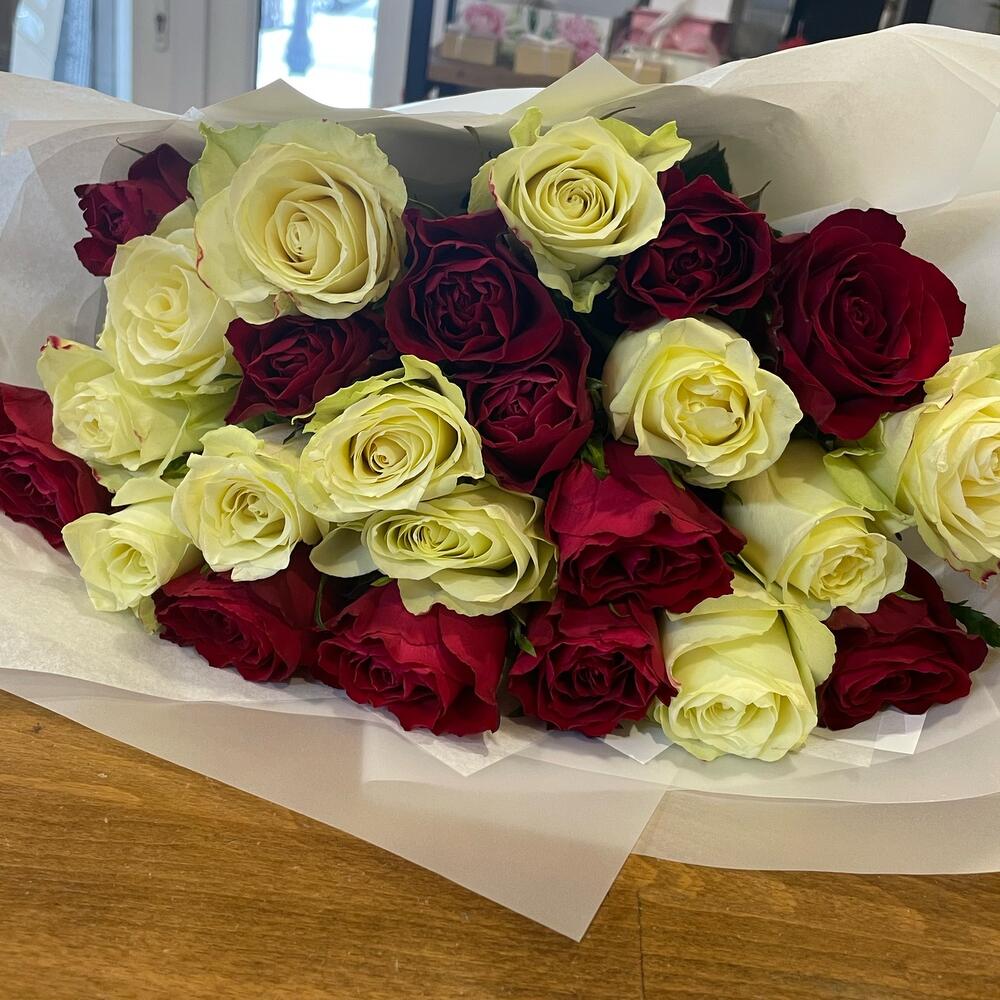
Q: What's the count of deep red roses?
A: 12